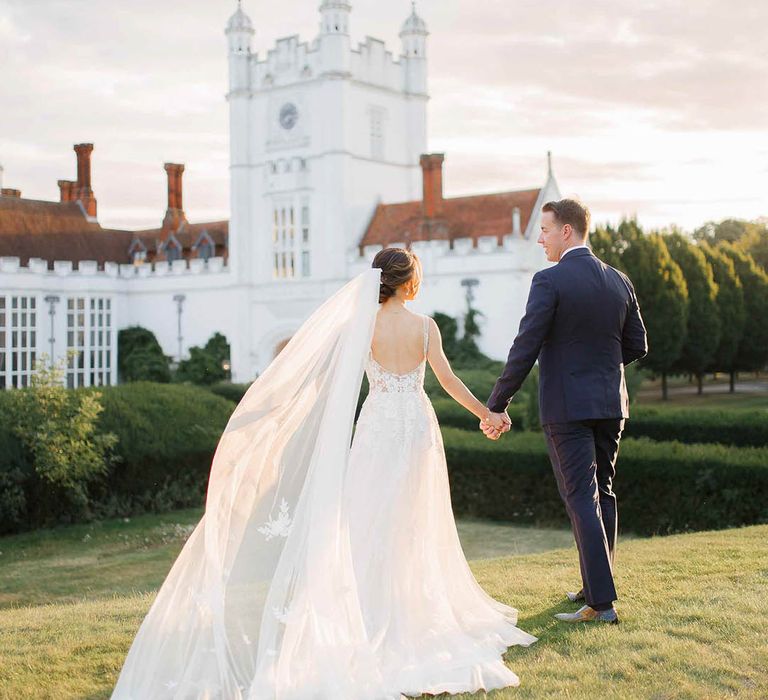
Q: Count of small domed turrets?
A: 3